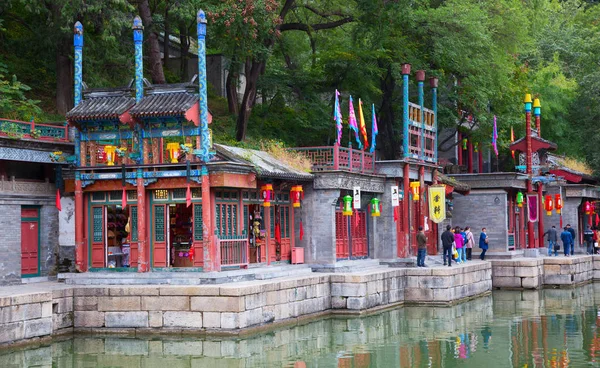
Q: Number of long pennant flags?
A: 6